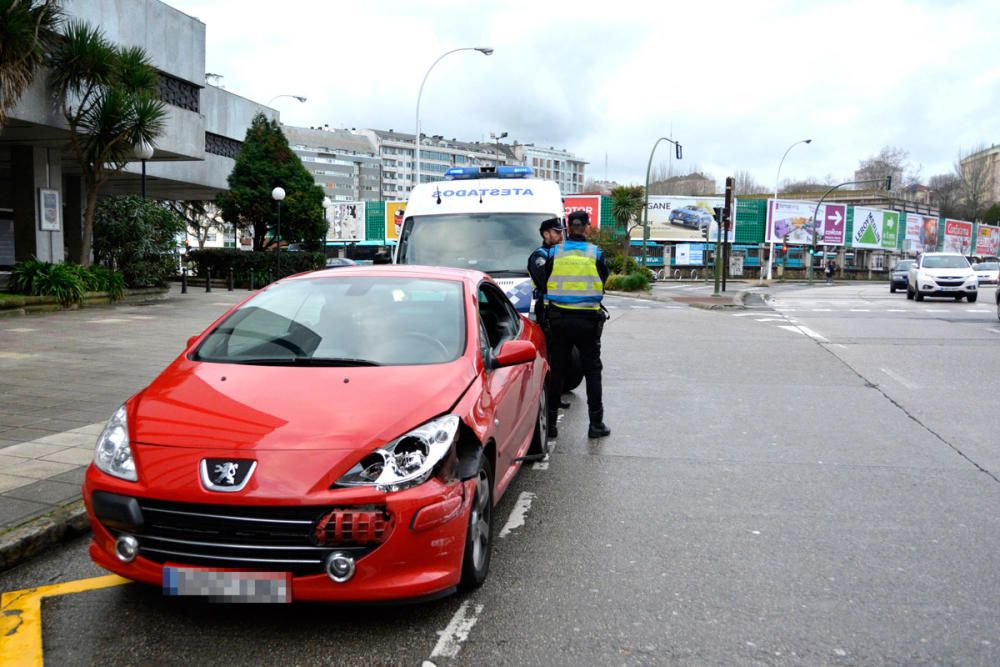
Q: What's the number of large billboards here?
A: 9